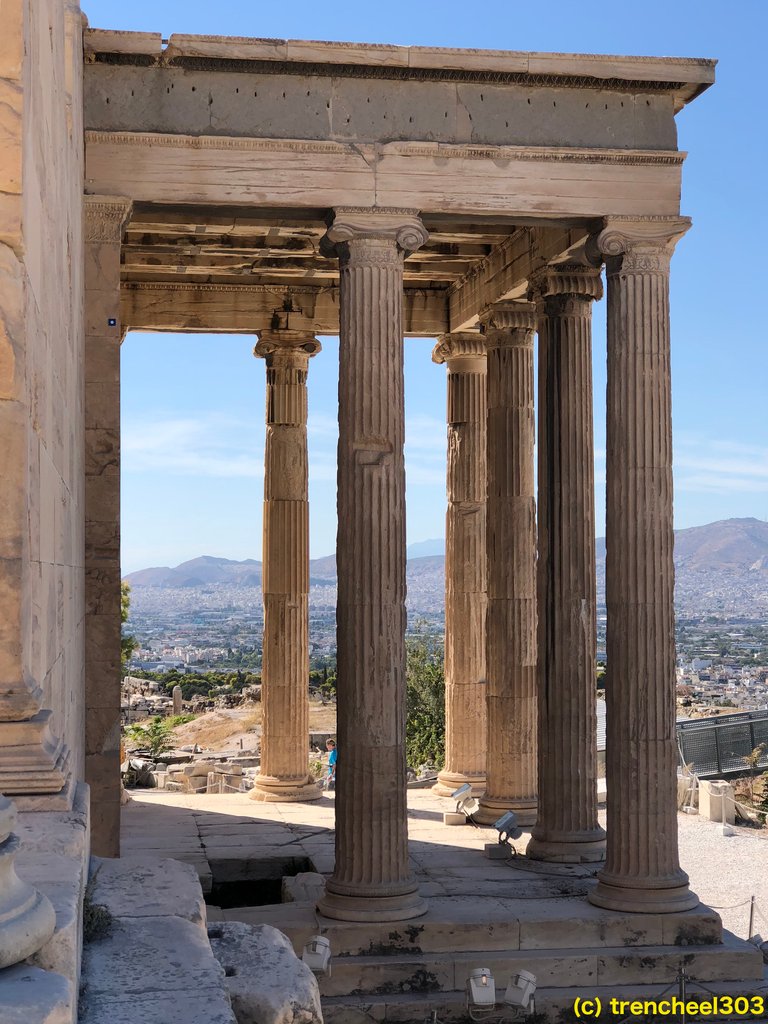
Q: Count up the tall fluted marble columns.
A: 6